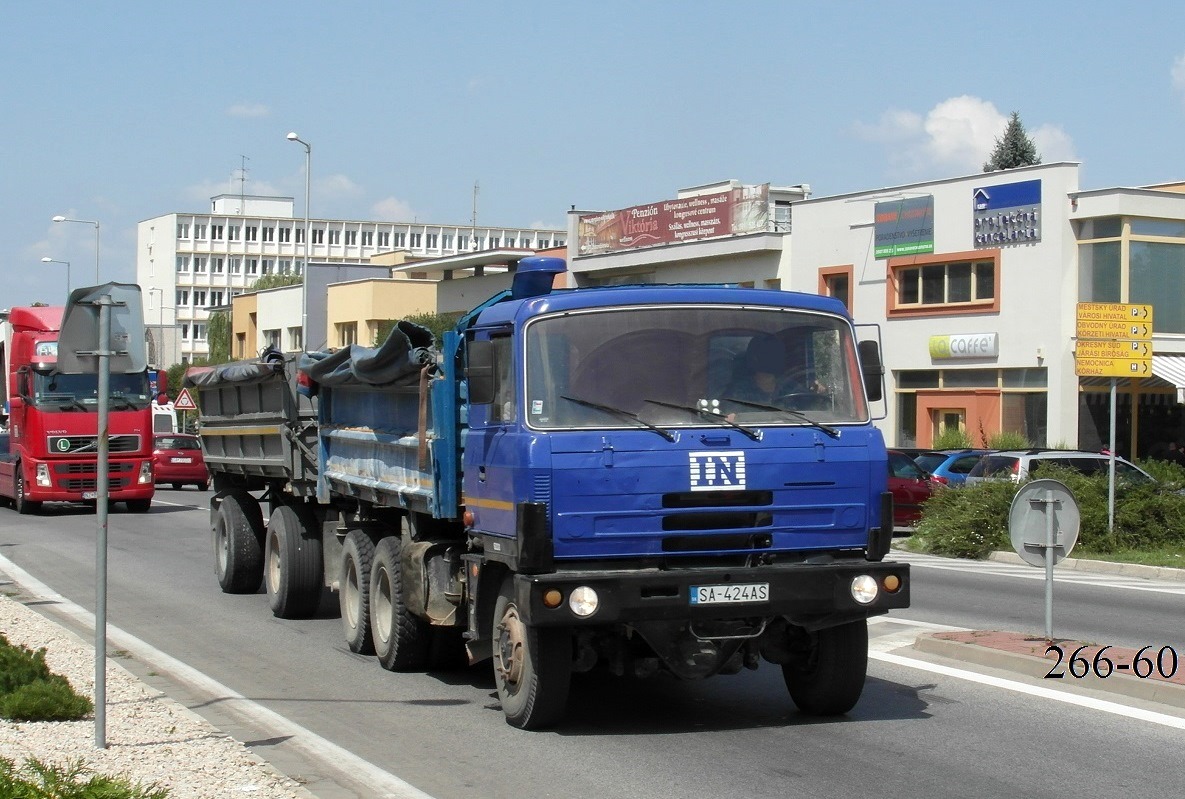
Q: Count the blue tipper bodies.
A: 1